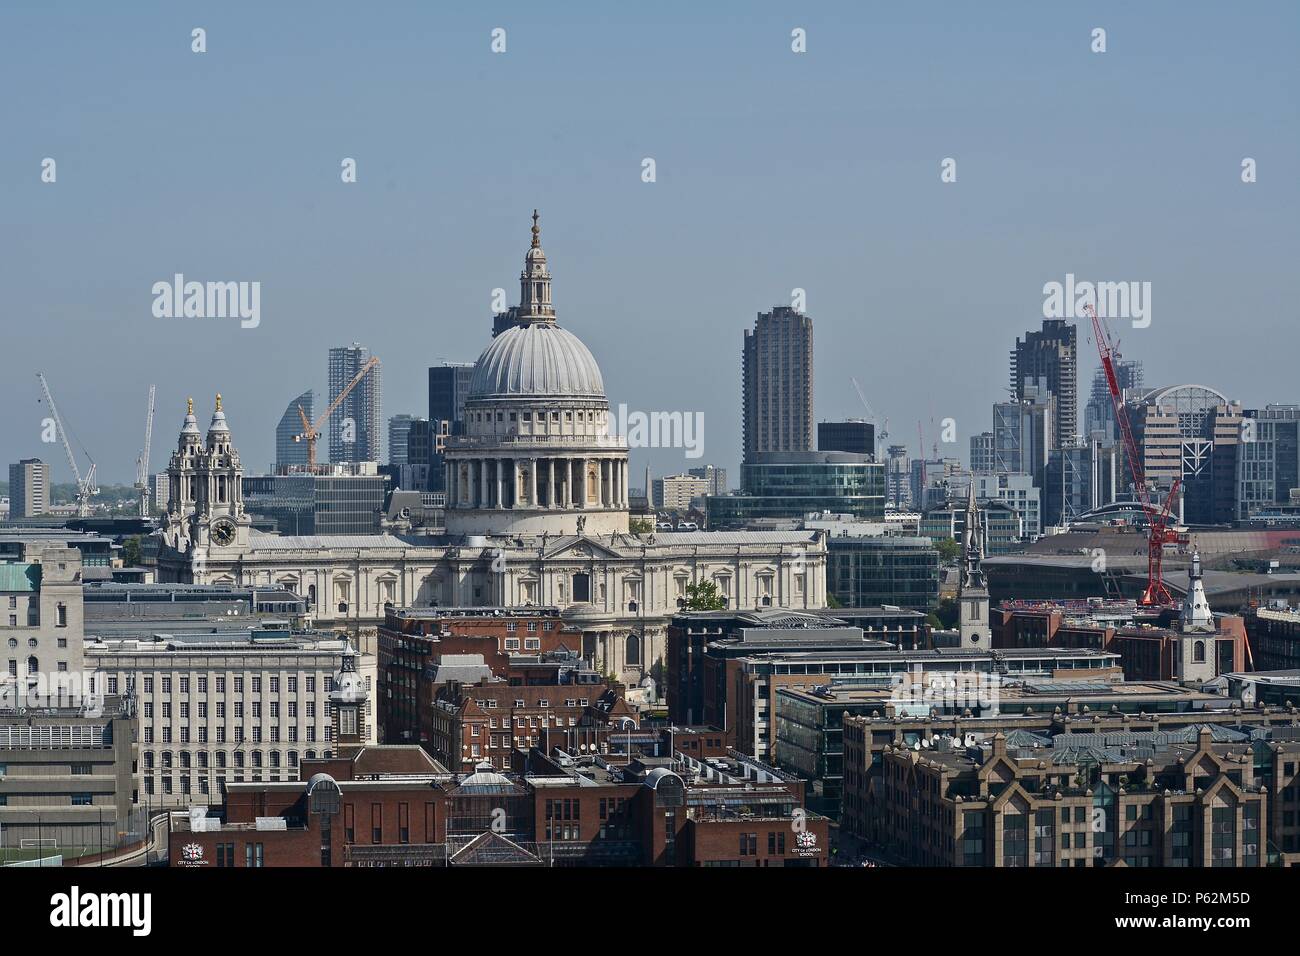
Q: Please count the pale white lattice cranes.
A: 3